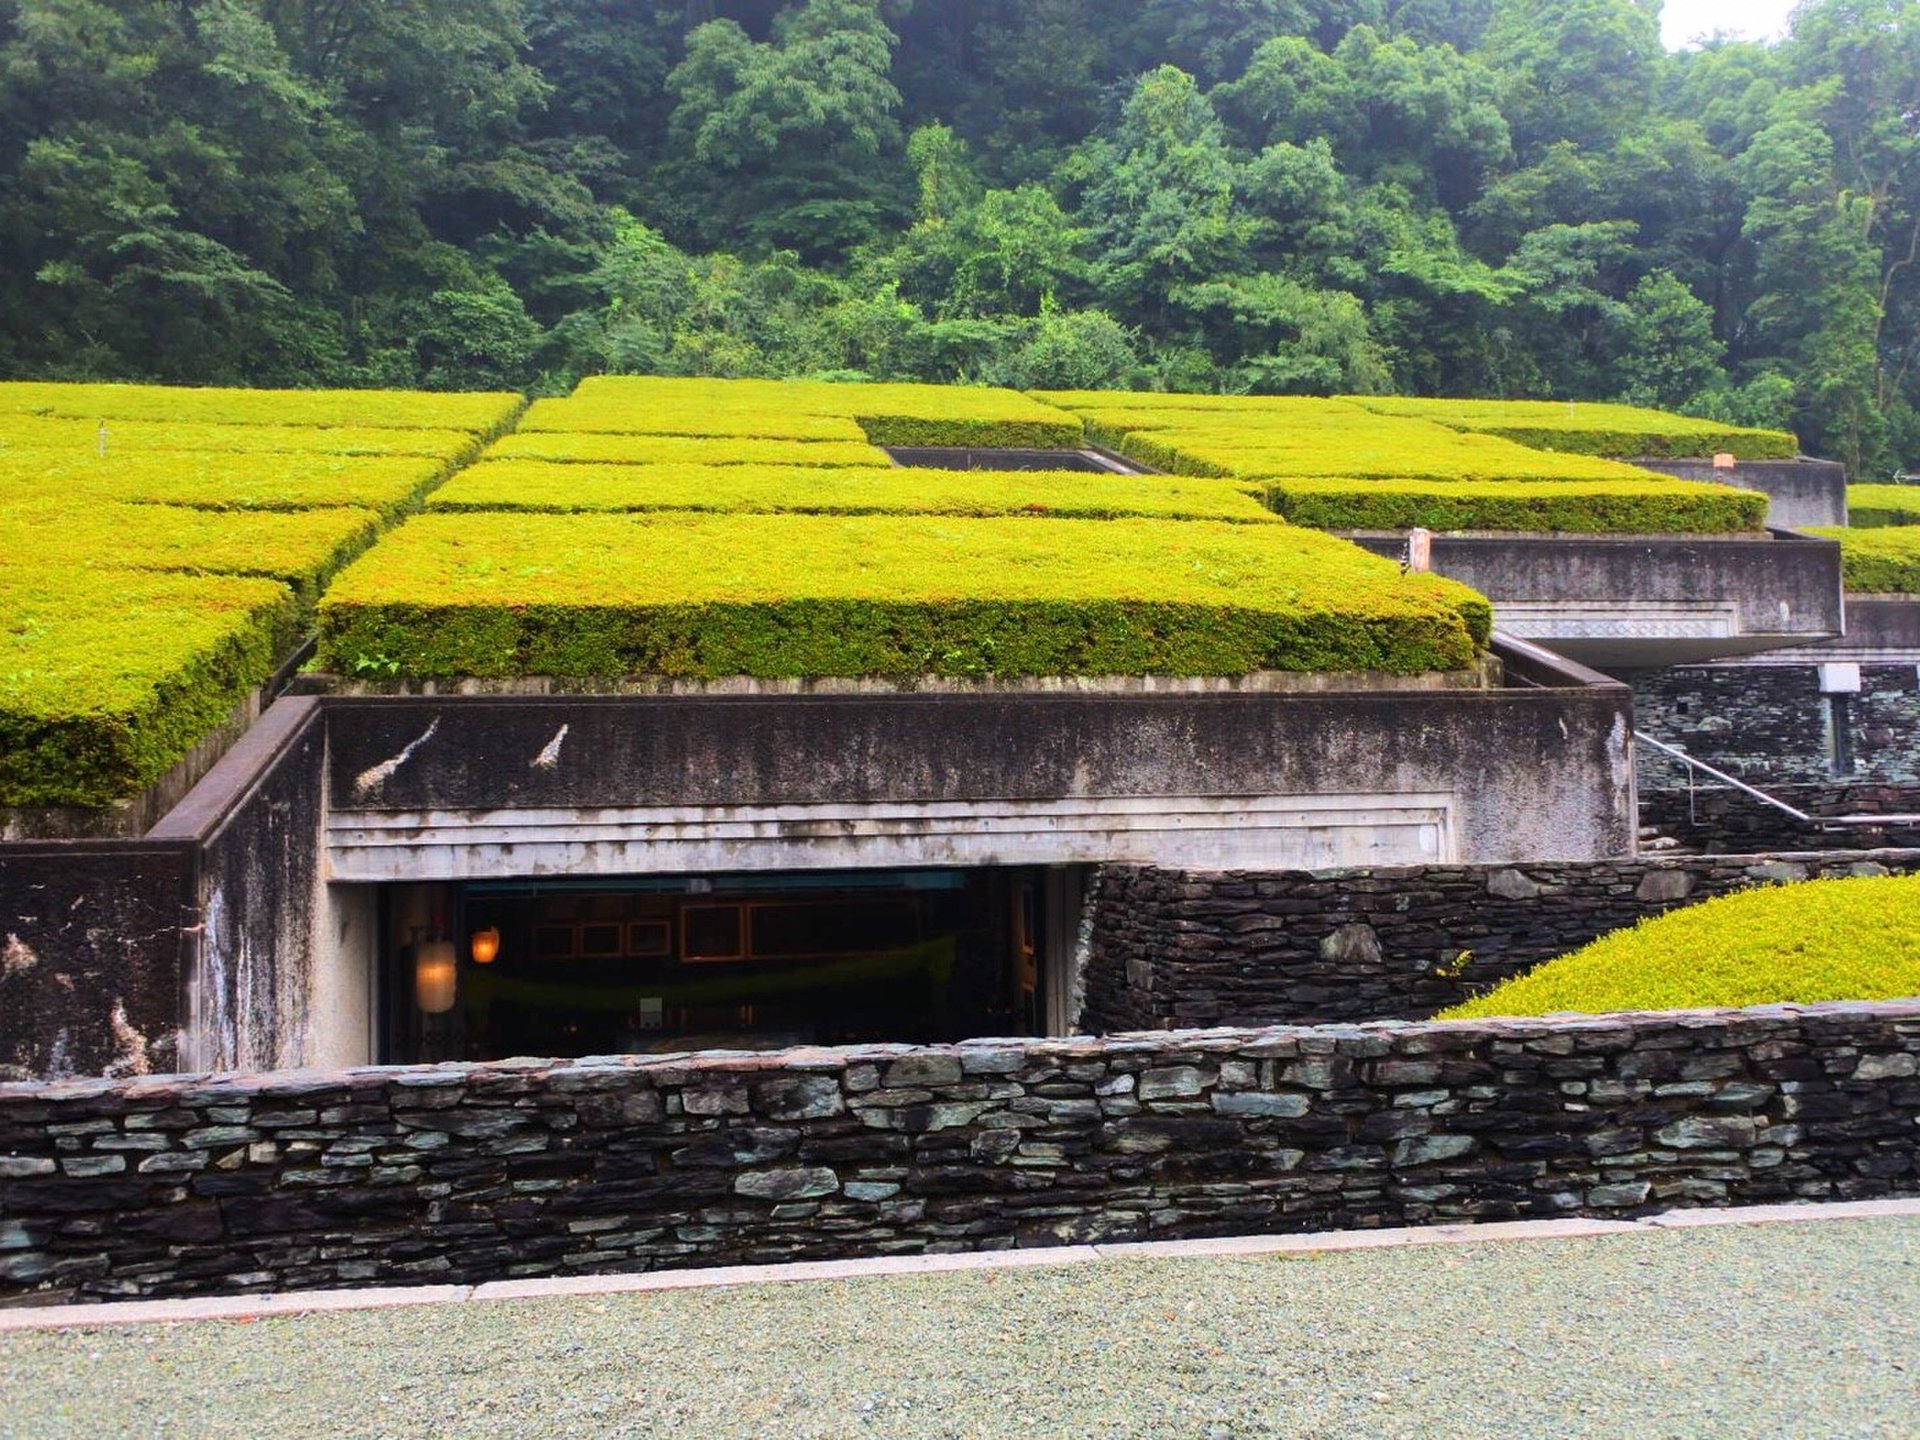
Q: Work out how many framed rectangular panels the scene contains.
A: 5